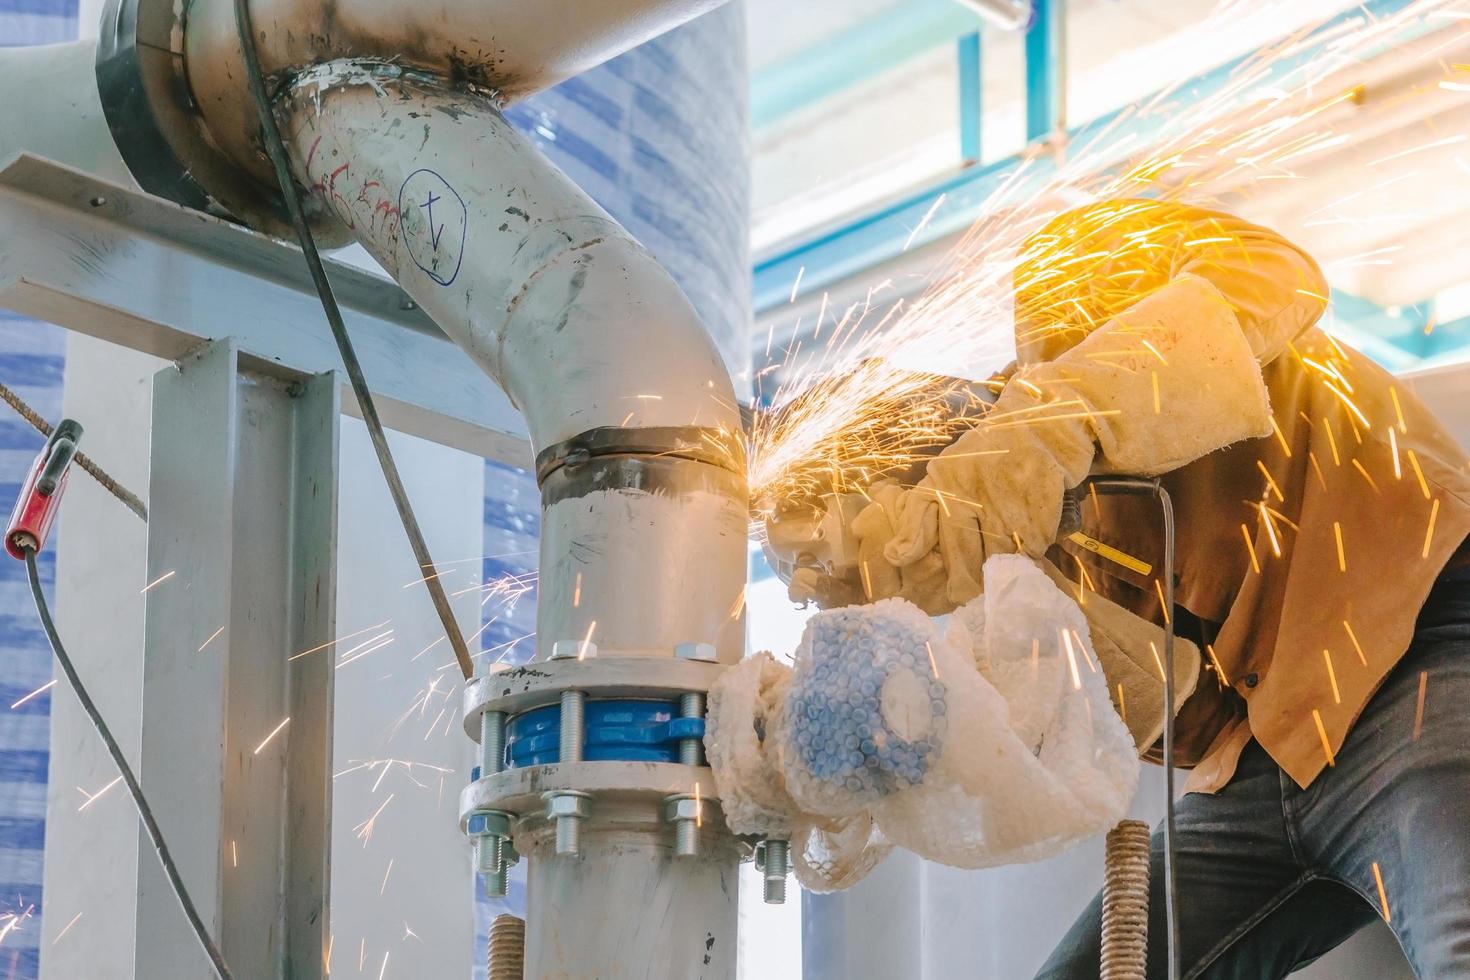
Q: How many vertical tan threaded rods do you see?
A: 2